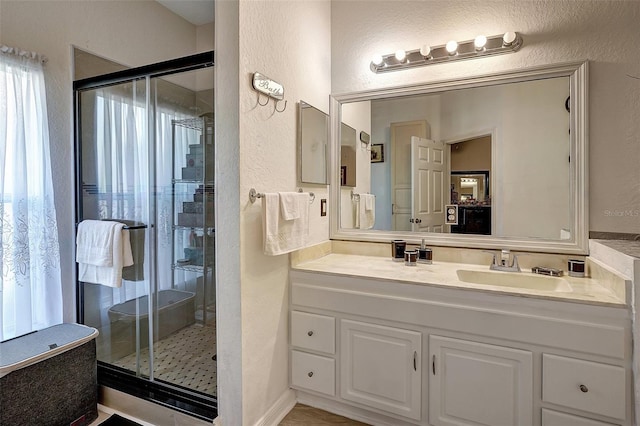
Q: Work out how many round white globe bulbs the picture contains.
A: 6